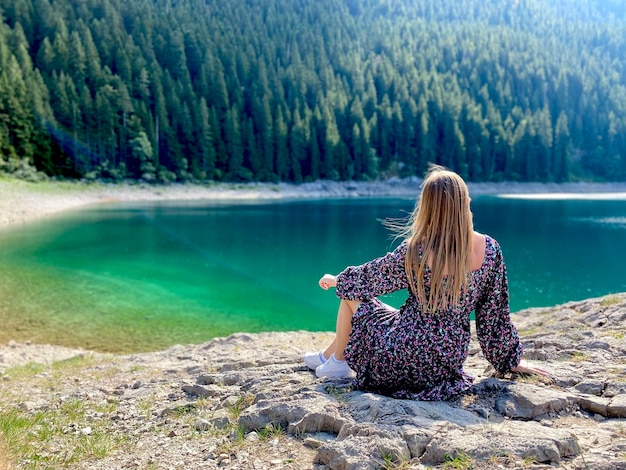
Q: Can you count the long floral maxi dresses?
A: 1